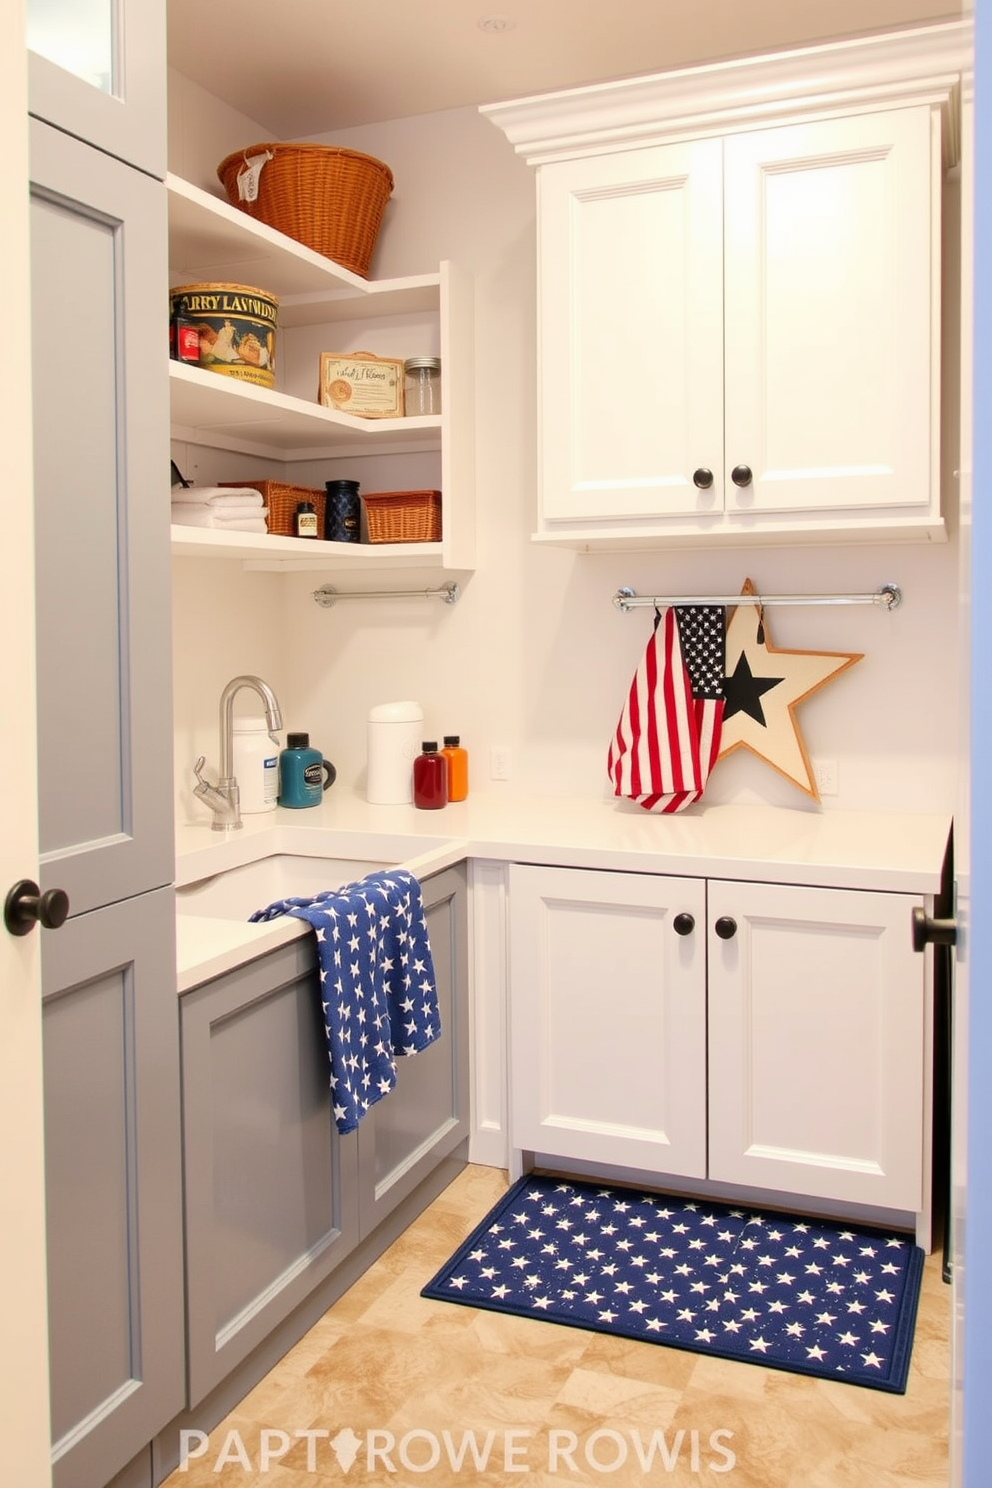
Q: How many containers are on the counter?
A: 5